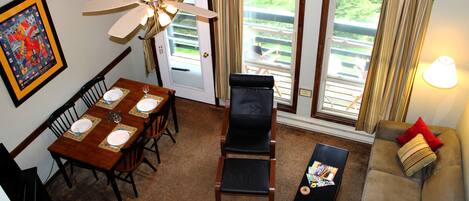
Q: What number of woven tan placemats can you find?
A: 4